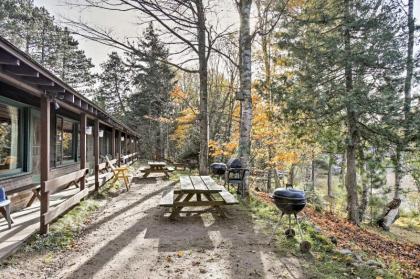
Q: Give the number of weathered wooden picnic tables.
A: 2